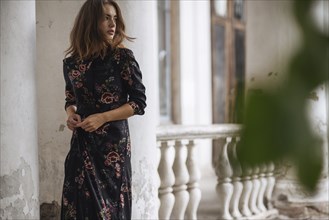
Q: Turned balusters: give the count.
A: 10